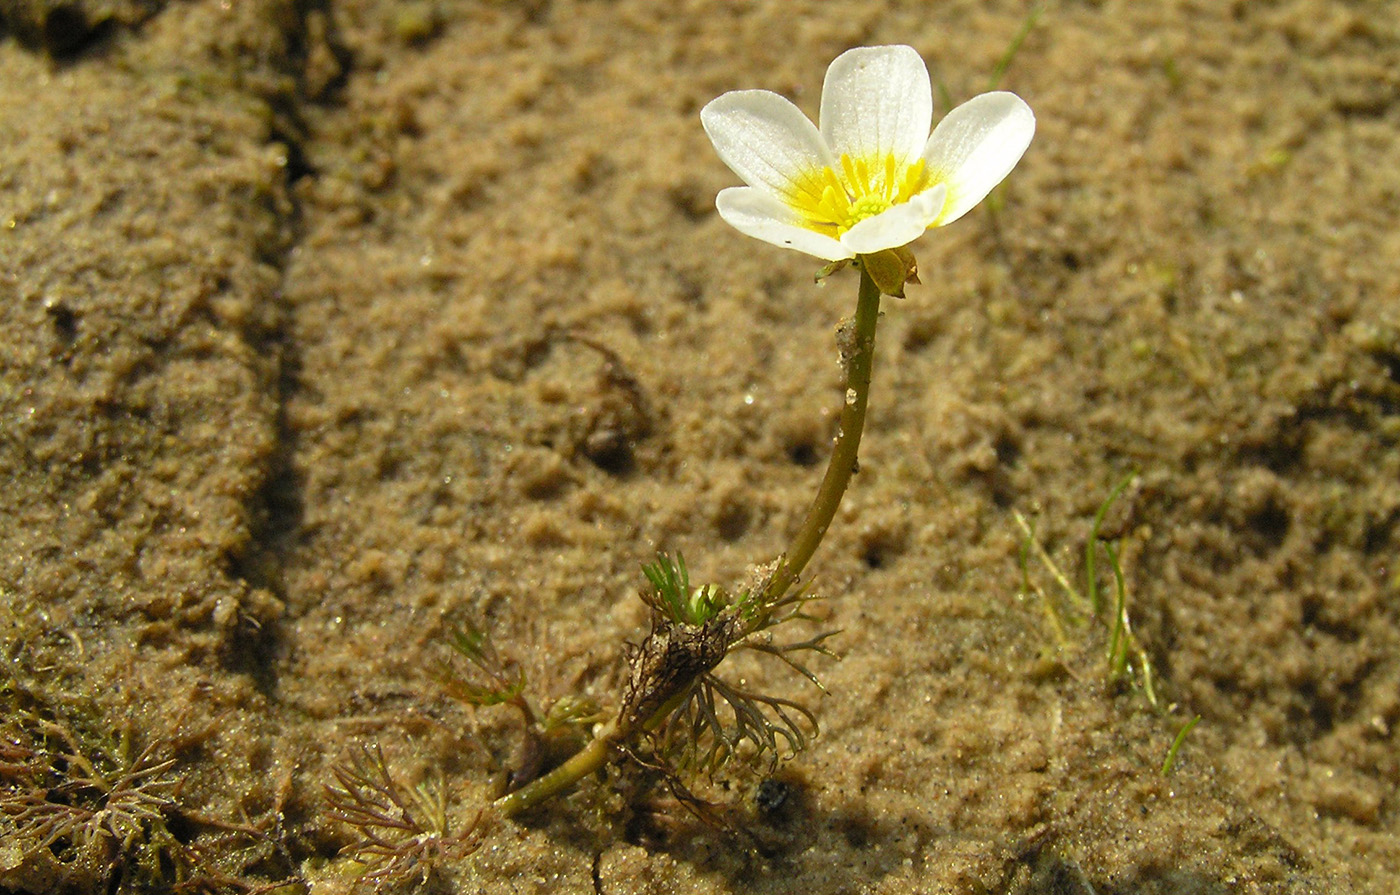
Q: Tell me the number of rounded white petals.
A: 5